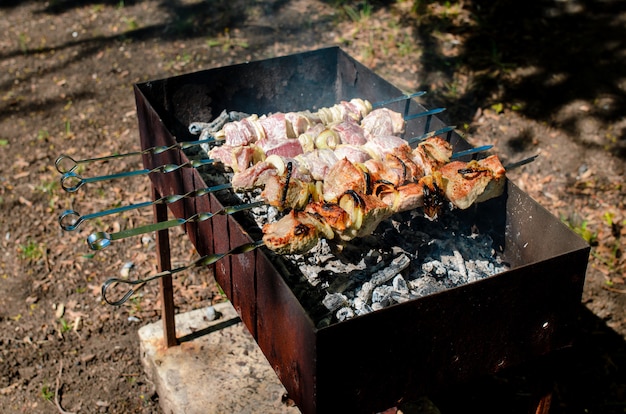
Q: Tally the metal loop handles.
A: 5